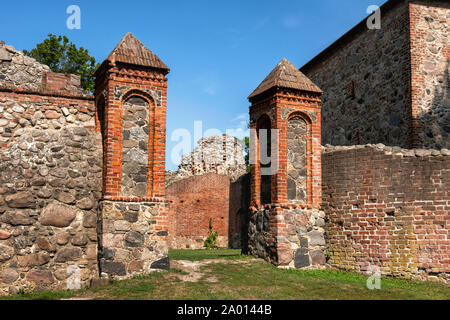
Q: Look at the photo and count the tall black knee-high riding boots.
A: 0